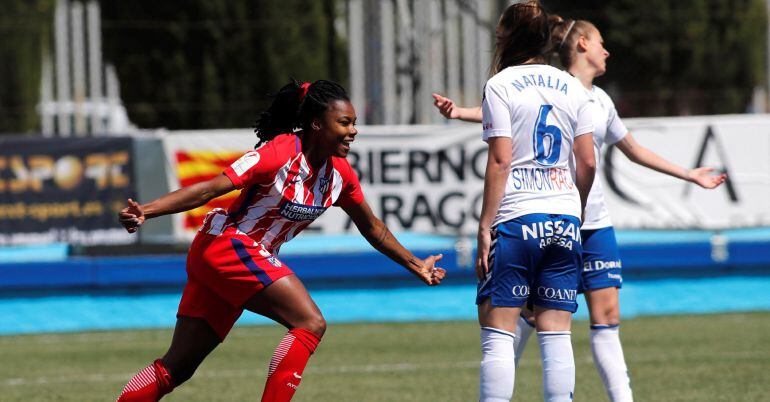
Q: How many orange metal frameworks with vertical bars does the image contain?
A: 0